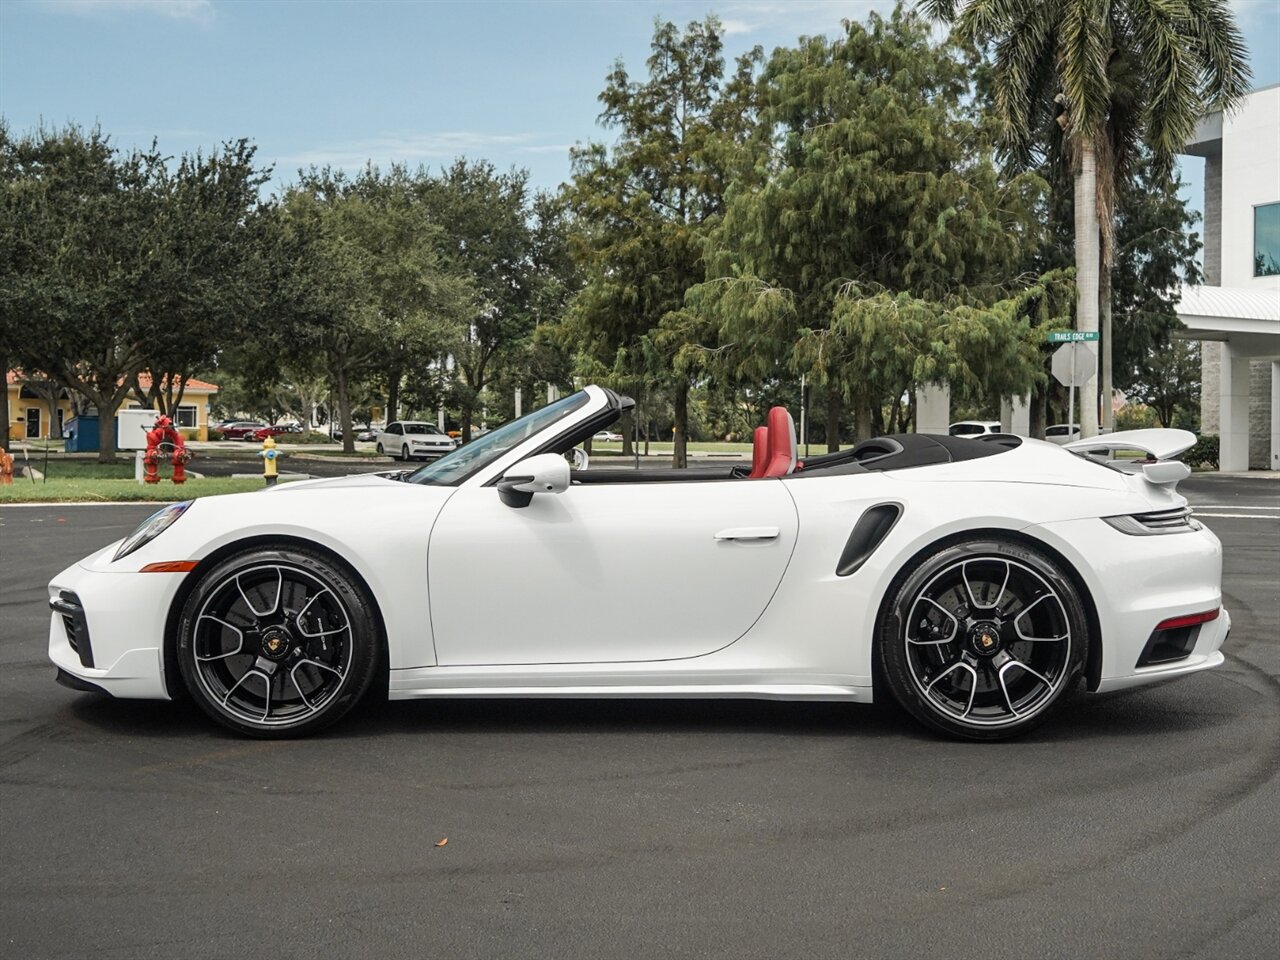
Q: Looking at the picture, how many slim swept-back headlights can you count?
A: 1